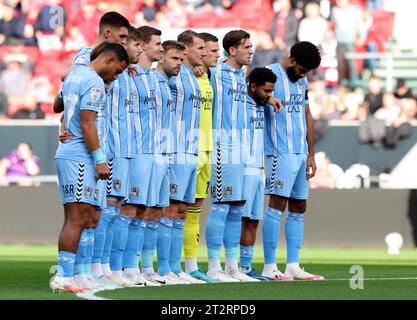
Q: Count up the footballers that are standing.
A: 11